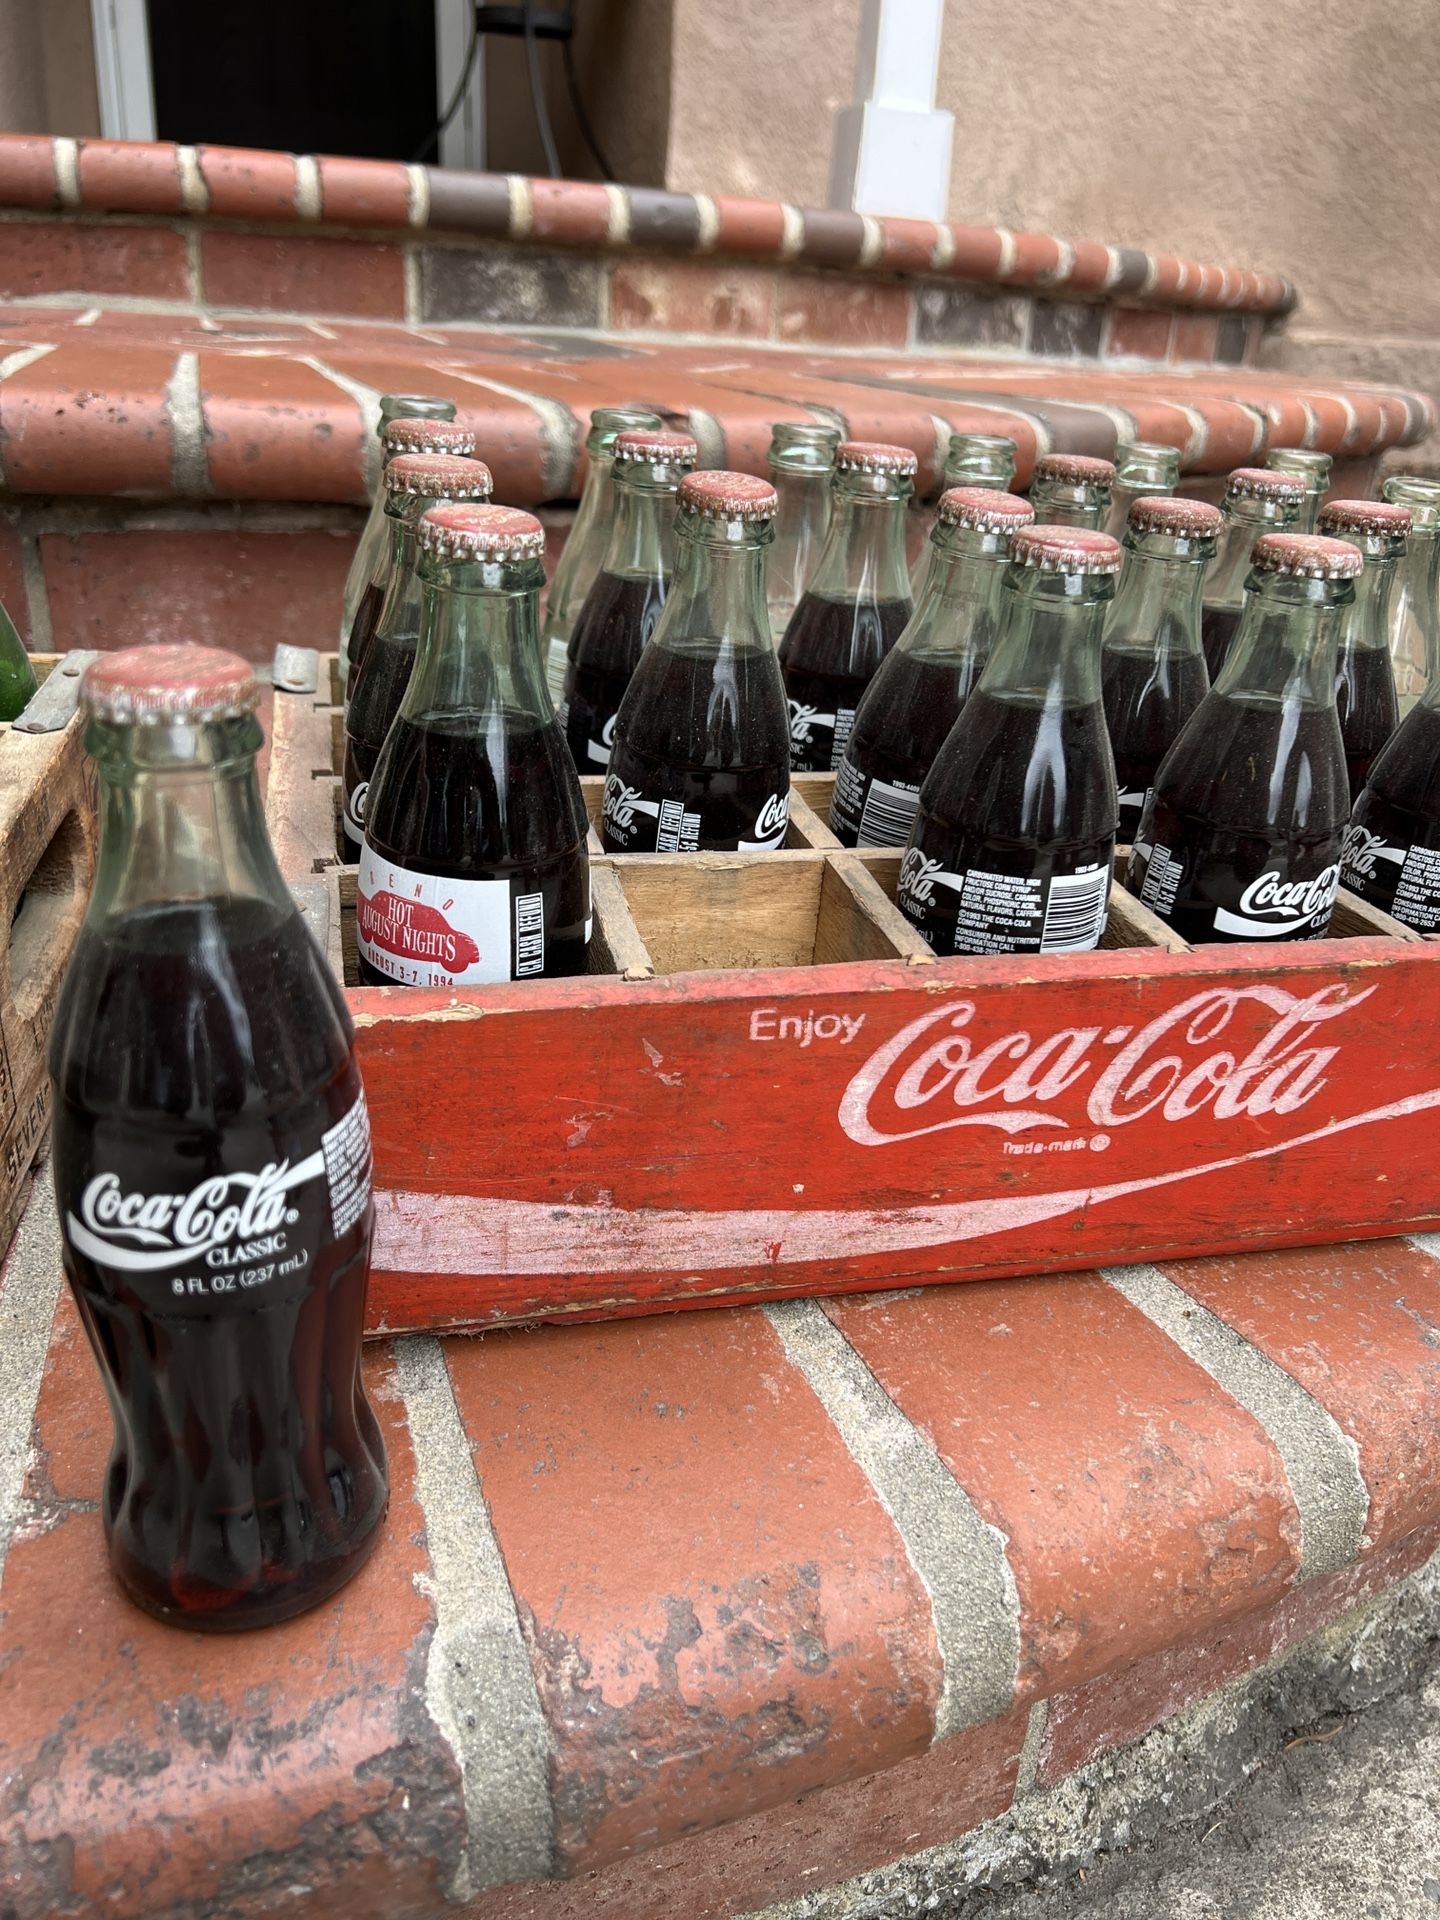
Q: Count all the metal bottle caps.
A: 14